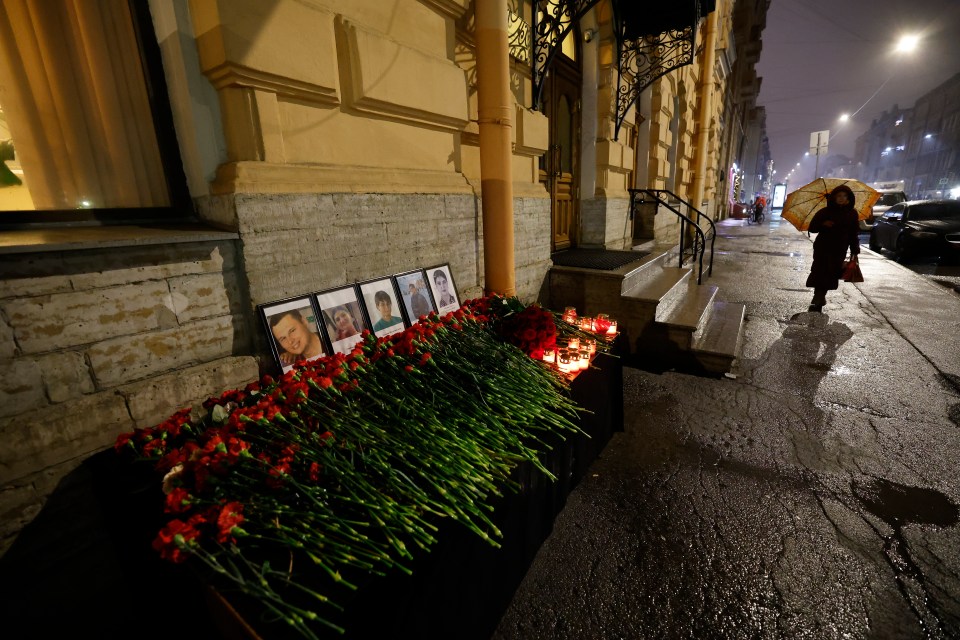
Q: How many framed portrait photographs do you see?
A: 5